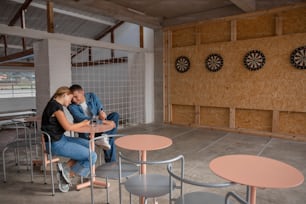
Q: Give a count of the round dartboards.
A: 4